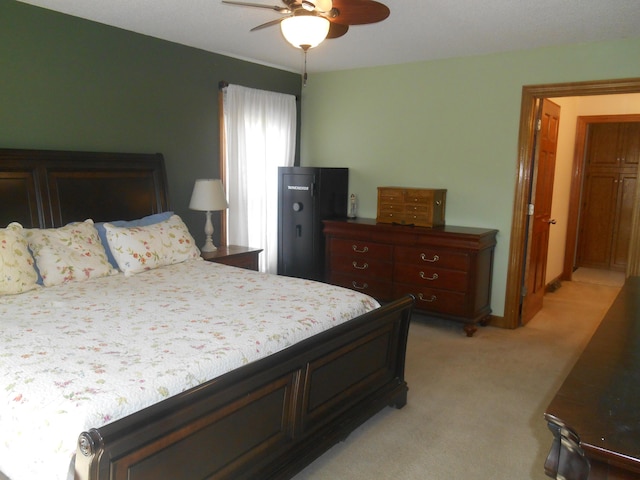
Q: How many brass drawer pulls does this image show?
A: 6